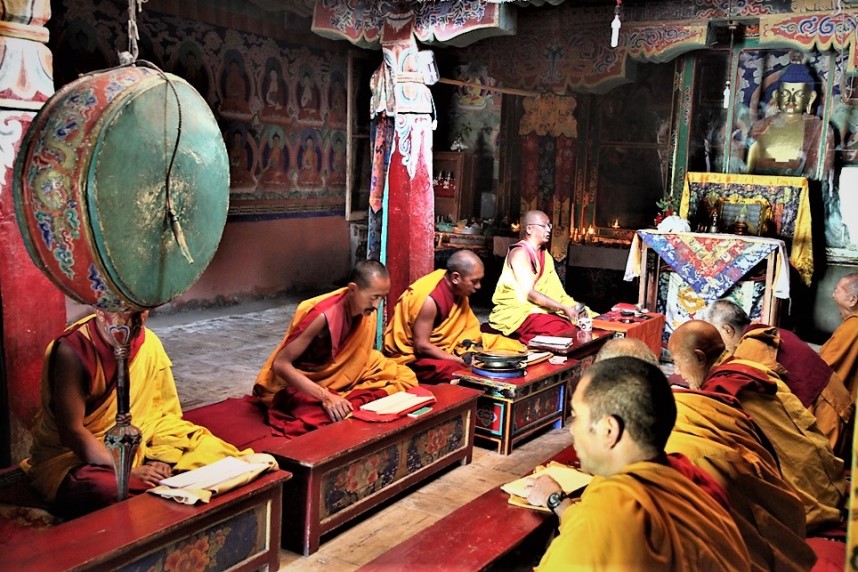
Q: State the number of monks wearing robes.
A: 9